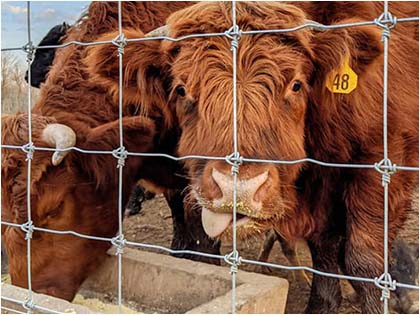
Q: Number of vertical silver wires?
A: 4